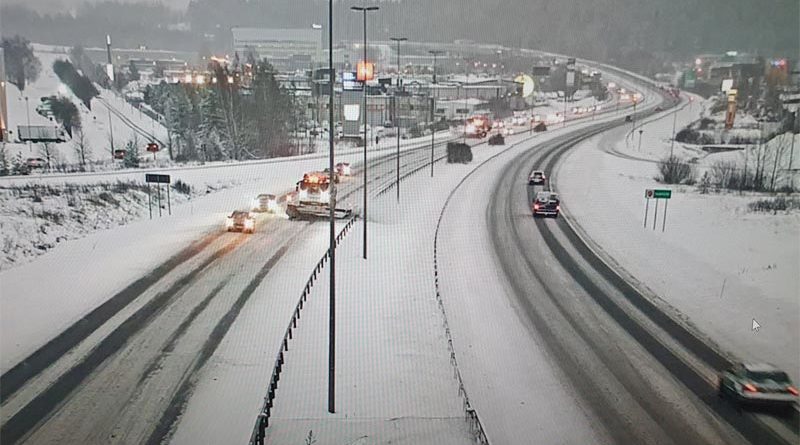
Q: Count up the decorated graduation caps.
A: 0